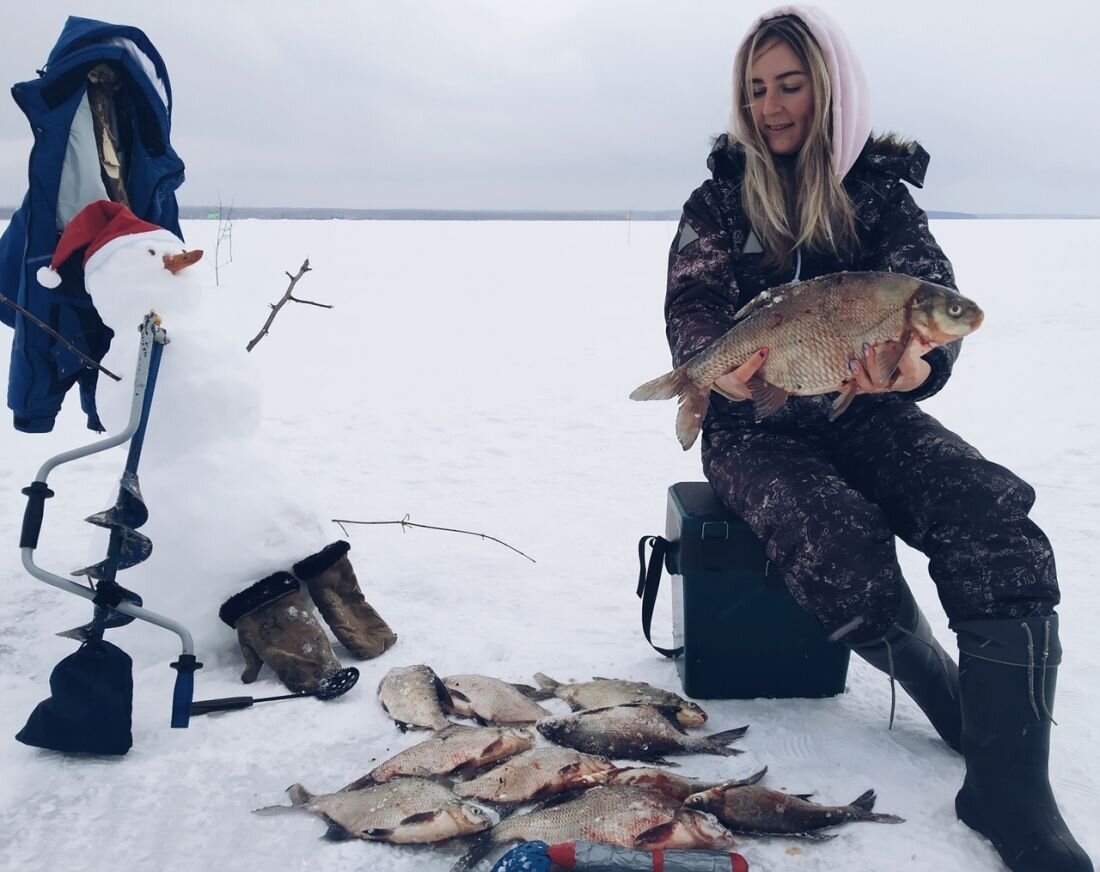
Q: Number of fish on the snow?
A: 10